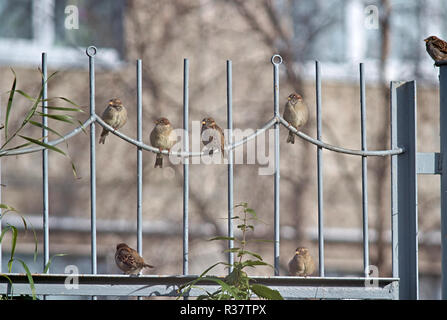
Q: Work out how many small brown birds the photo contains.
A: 7